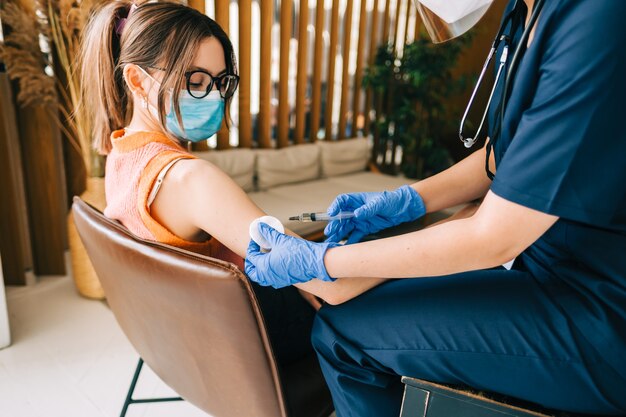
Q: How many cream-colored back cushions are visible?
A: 3